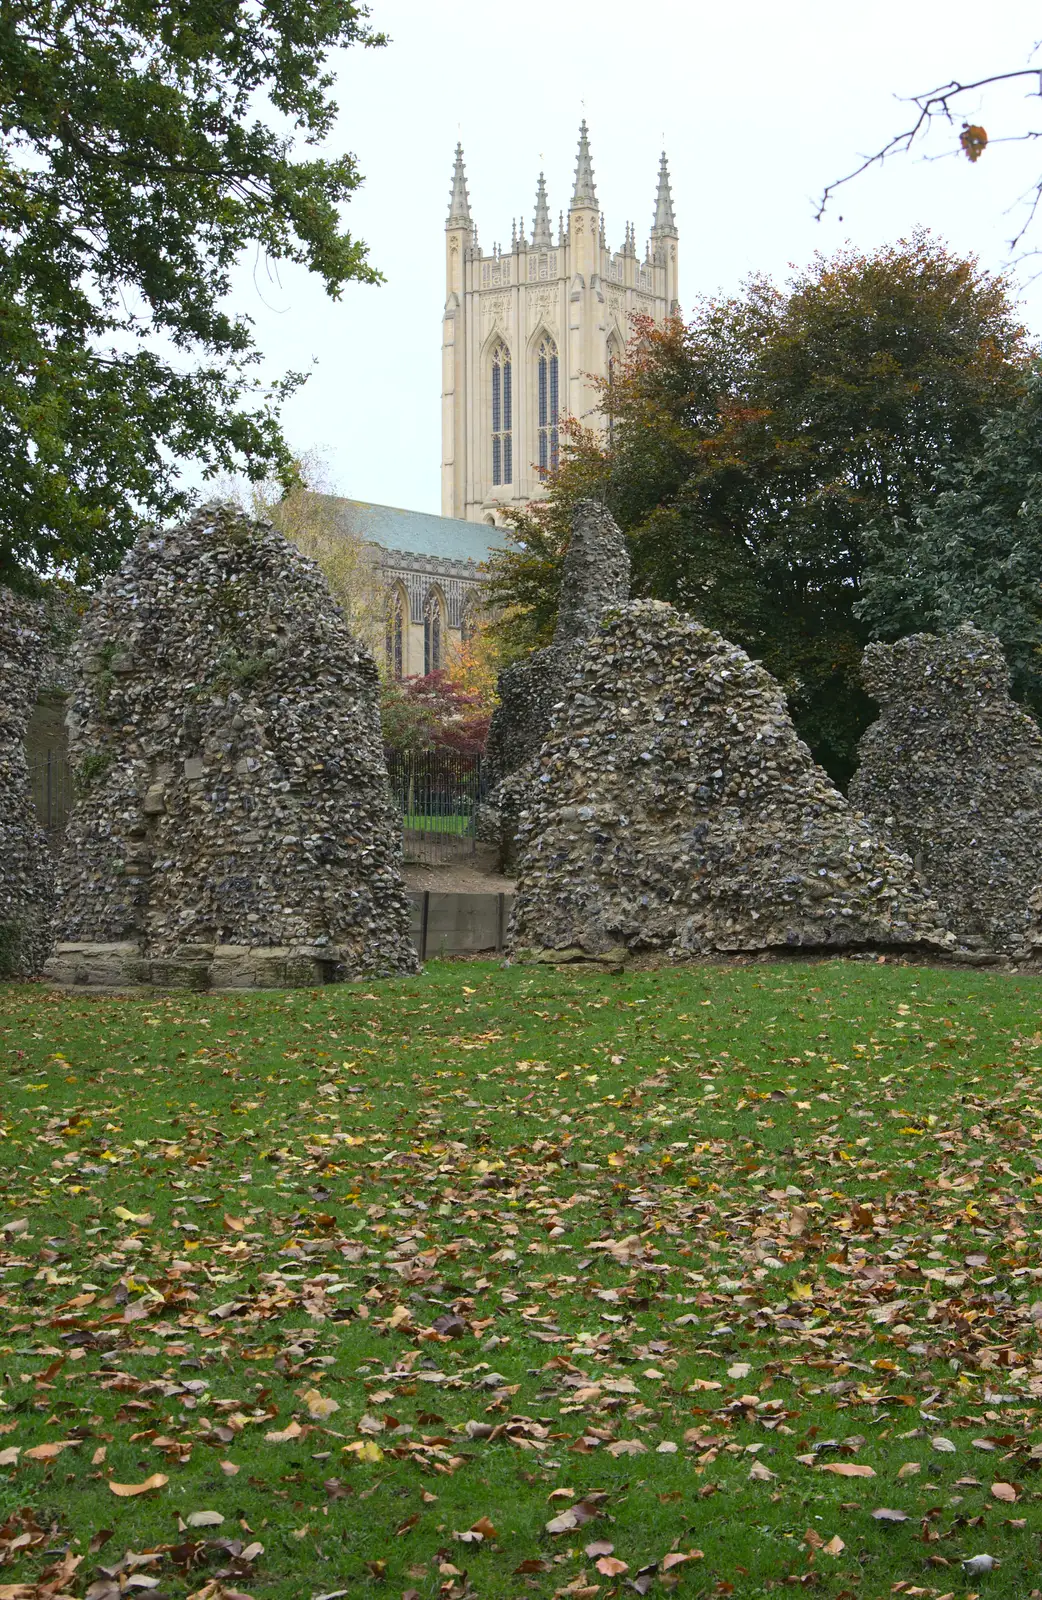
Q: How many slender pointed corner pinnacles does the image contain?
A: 4